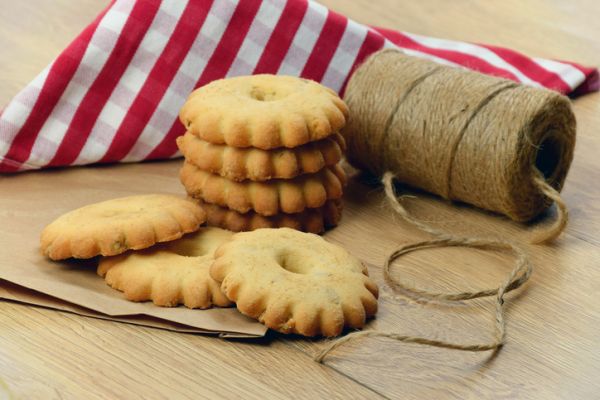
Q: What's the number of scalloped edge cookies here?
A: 7